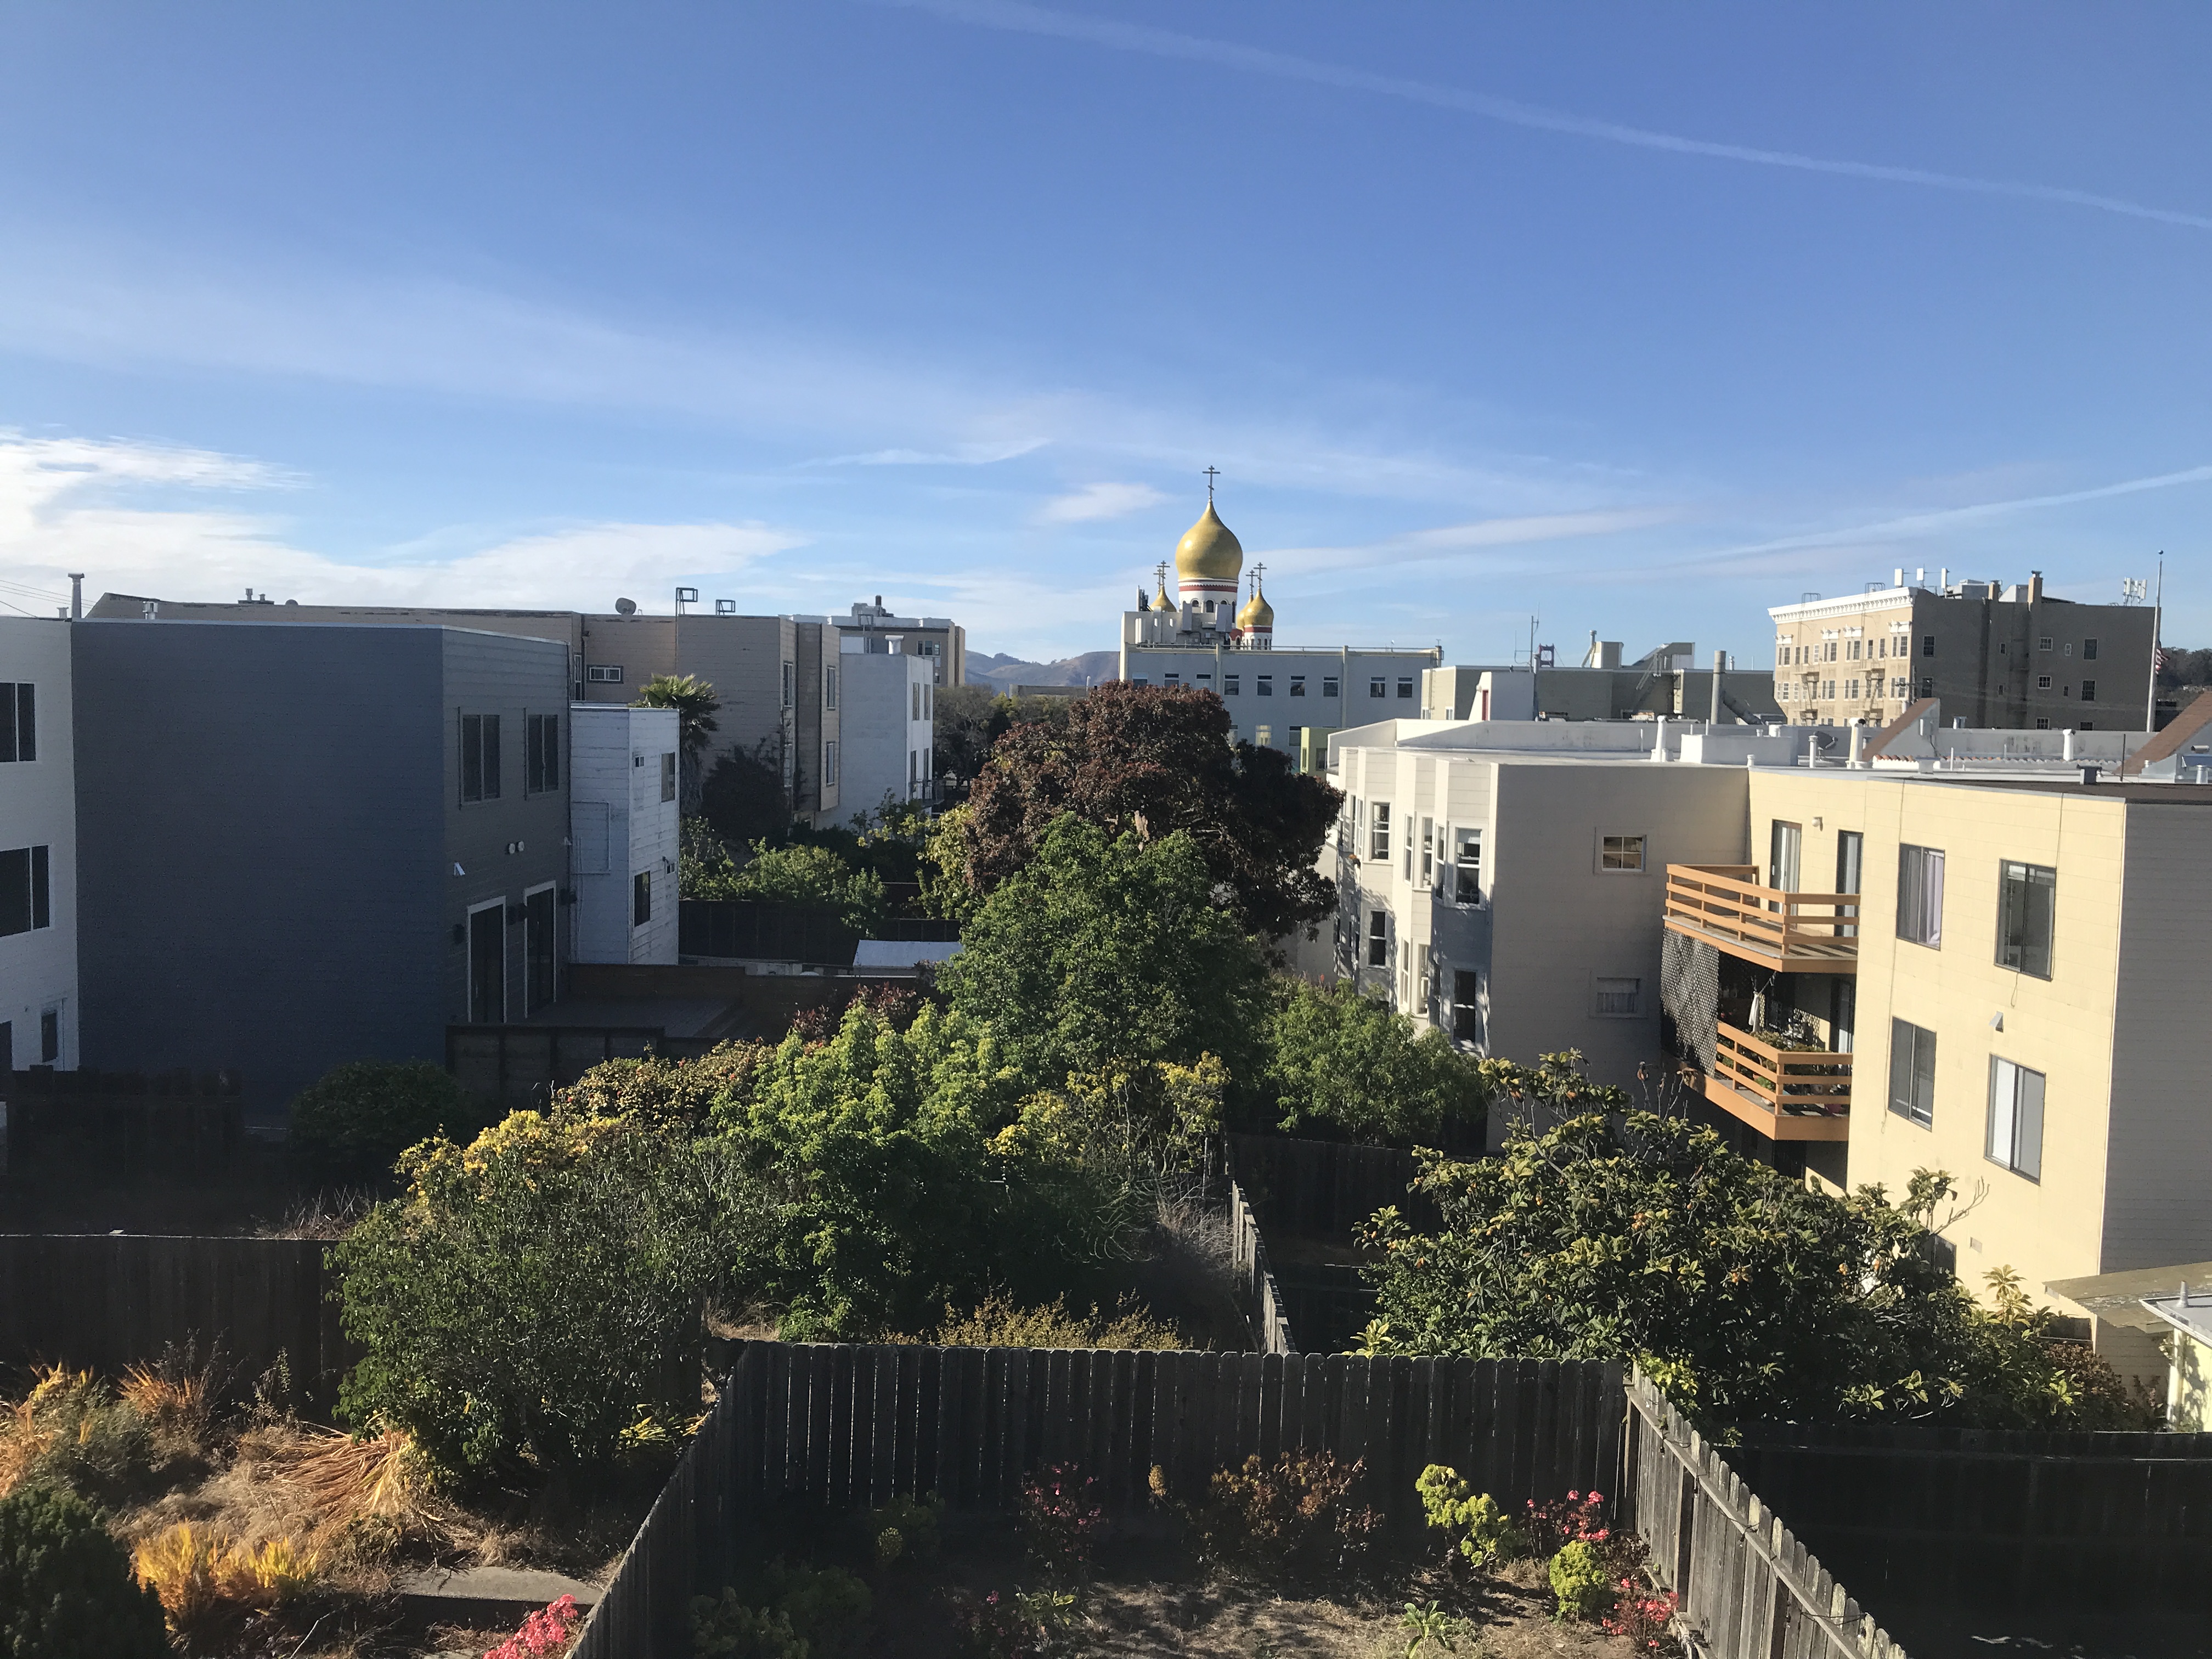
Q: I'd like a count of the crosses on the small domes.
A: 4